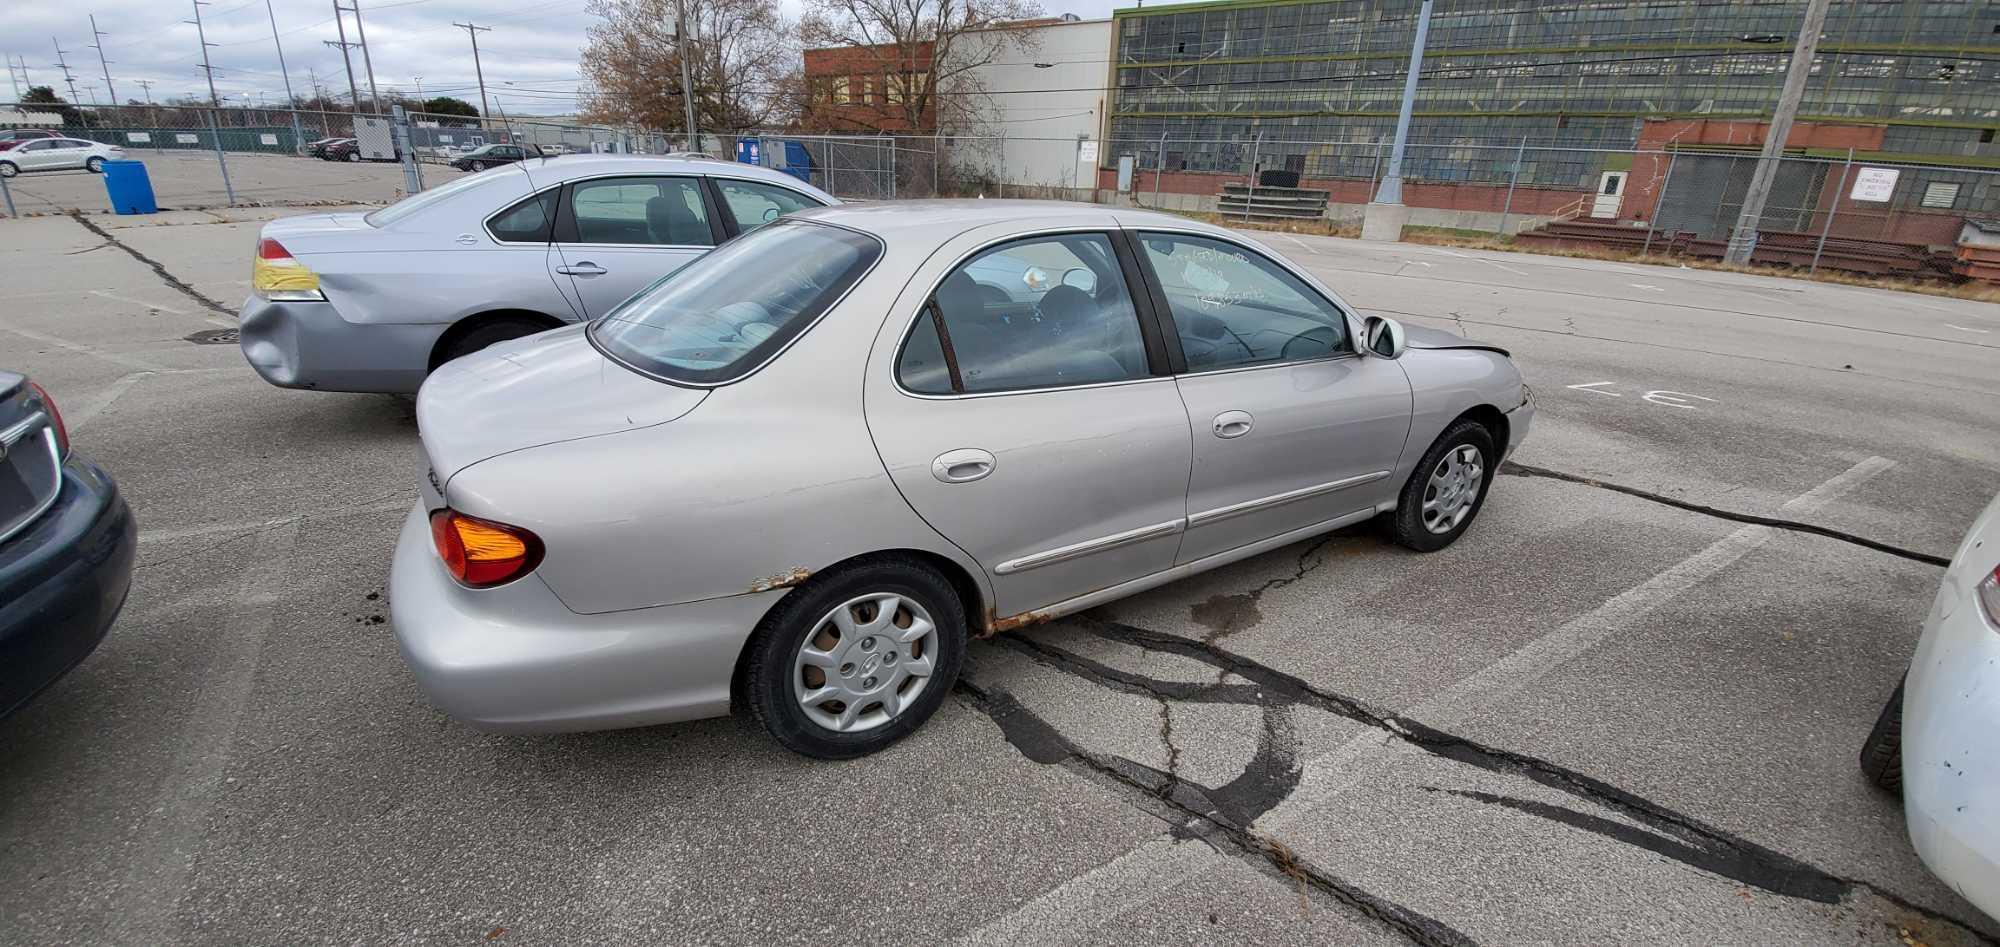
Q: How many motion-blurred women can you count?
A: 0